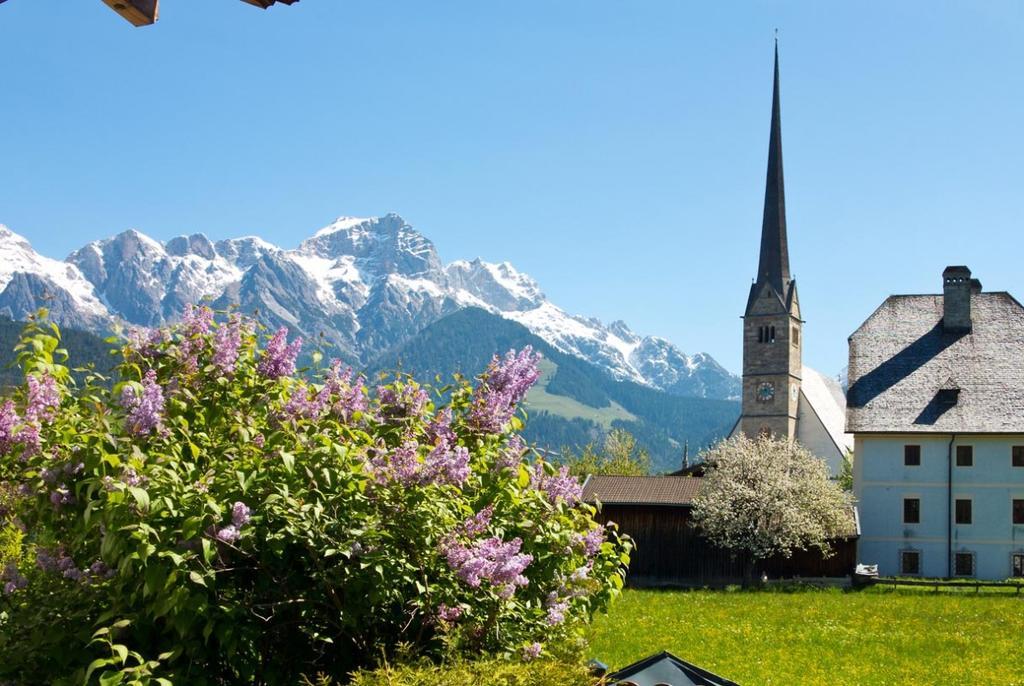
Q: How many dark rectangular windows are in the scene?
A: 9